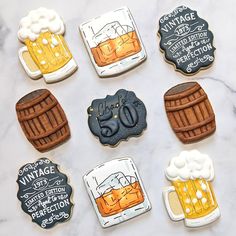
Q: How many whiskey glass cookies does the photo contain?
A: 2